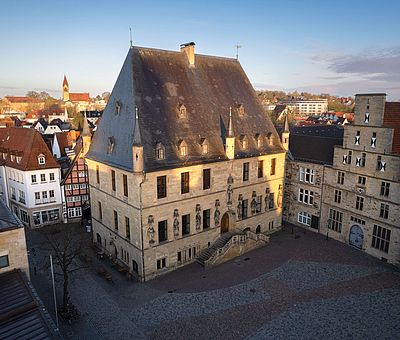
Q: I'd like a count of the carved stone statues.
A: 9